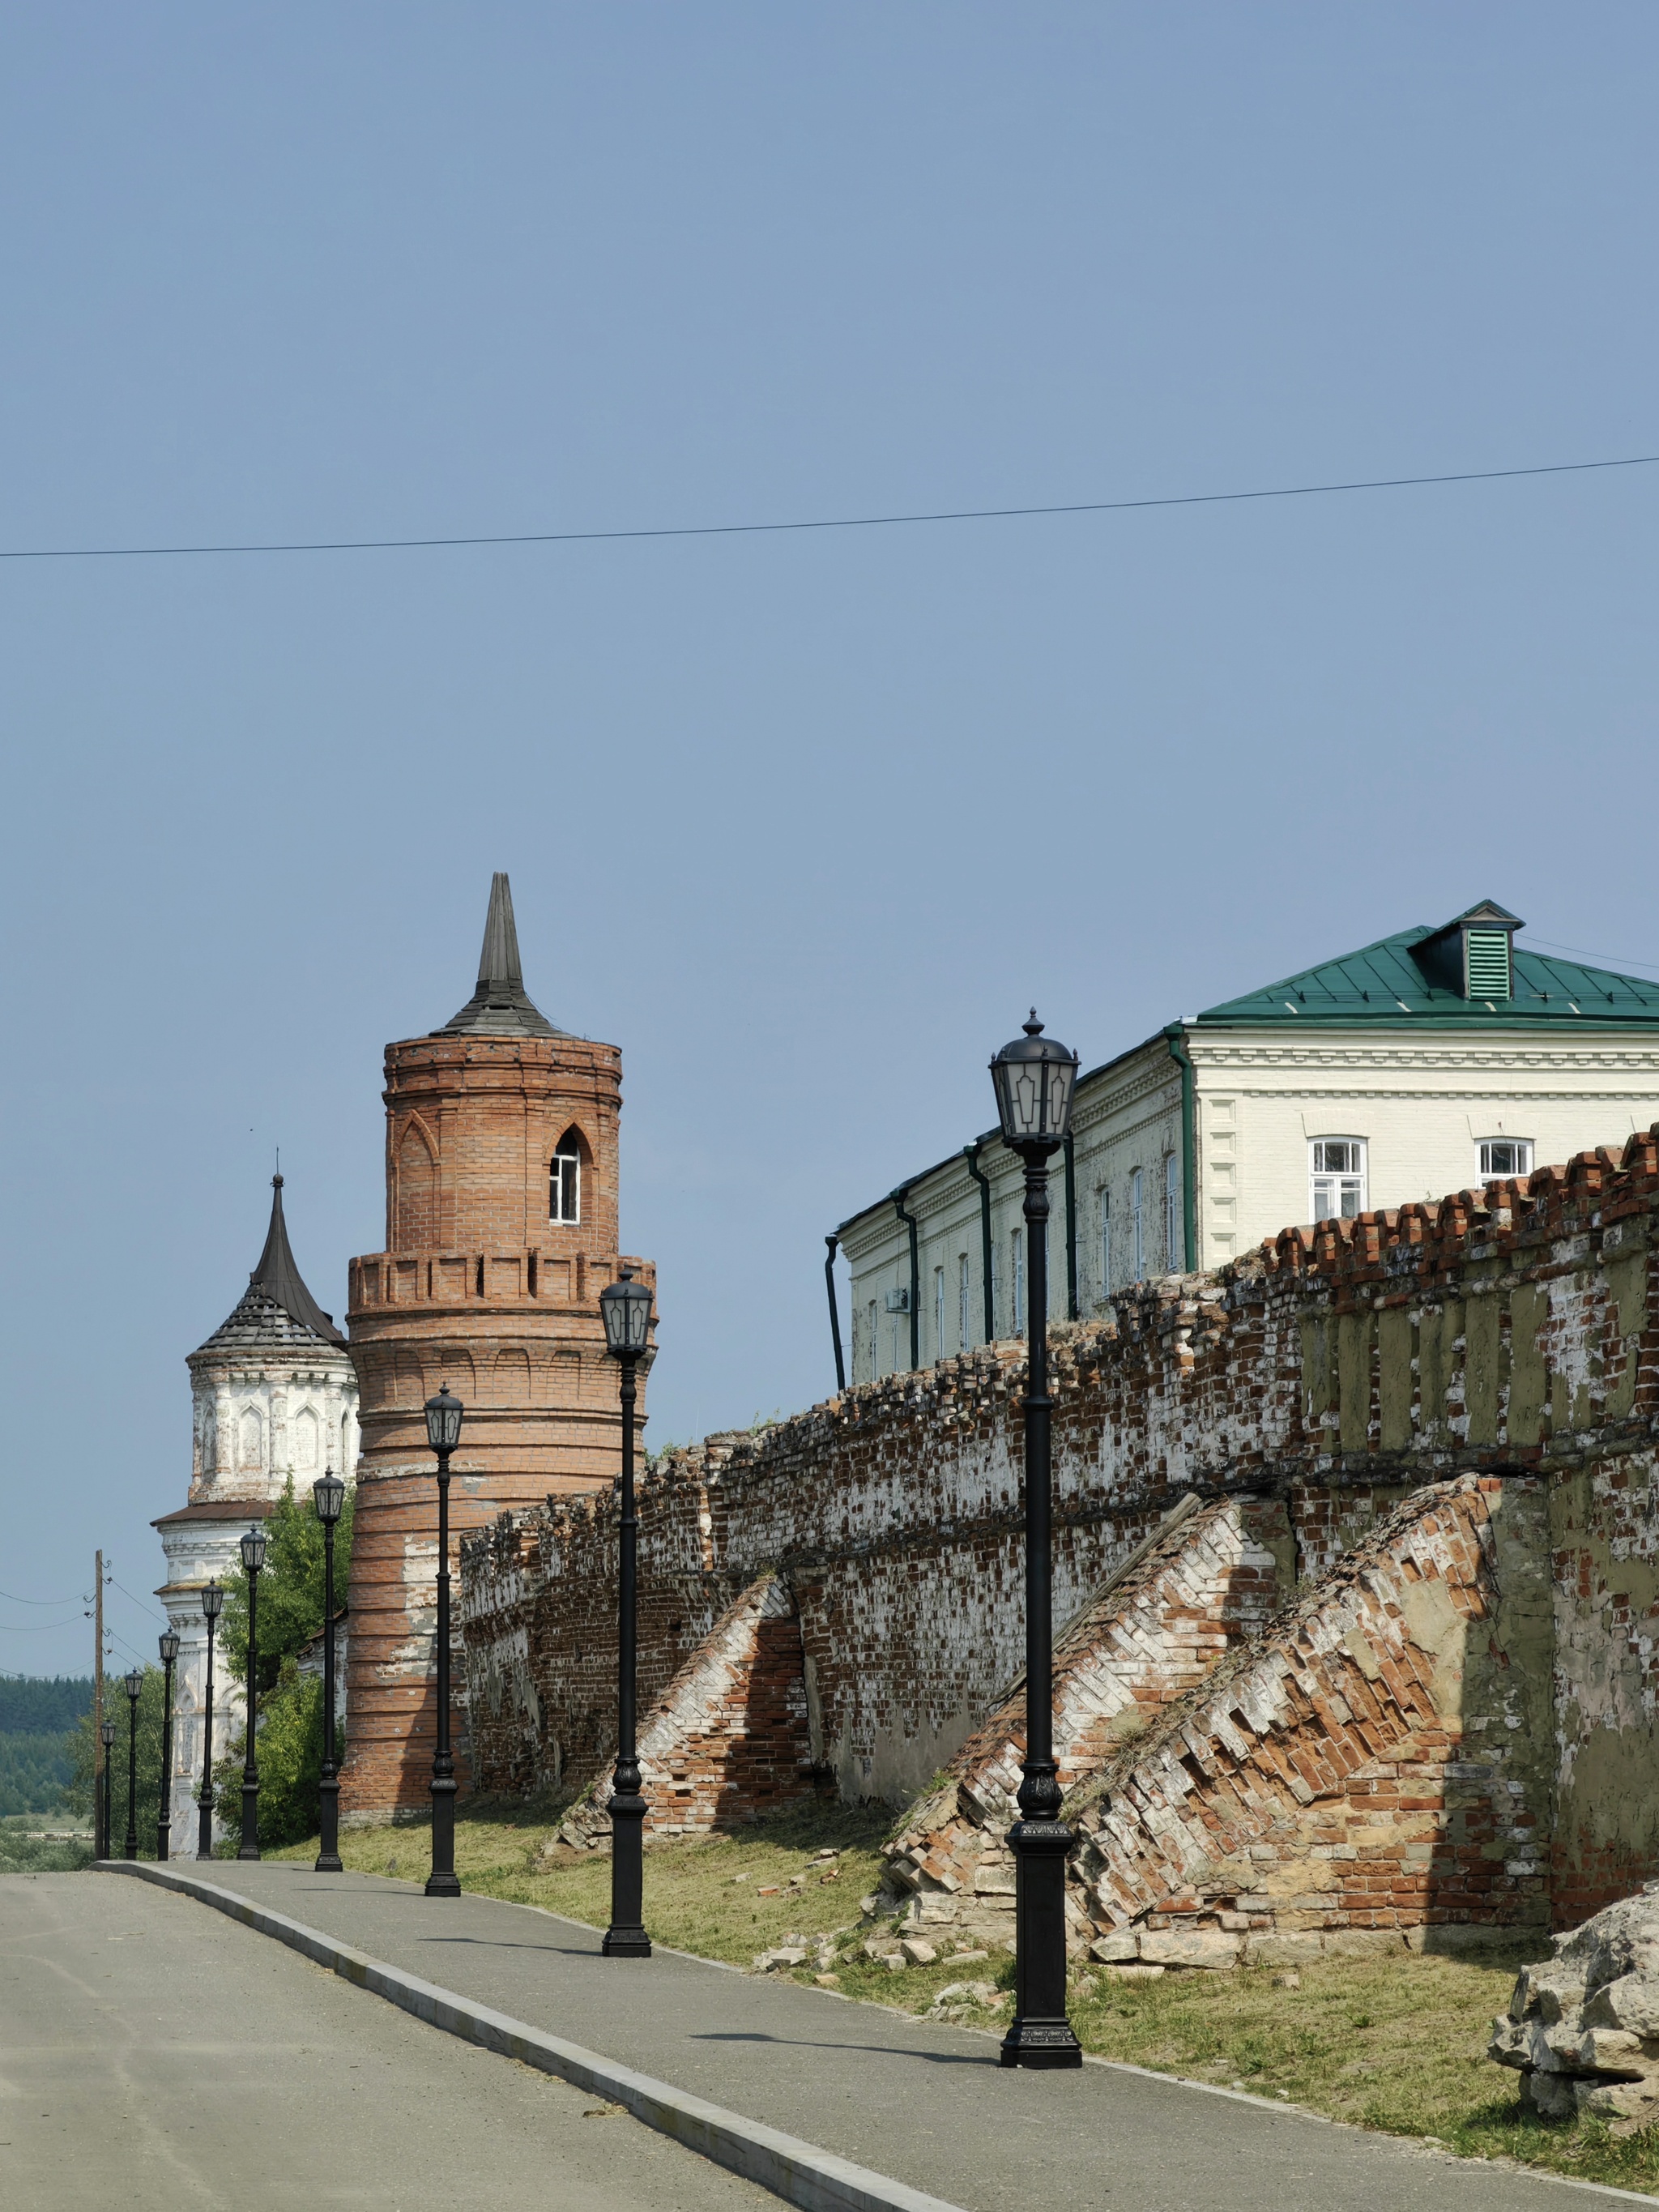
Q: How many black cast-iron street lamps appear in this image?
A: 9